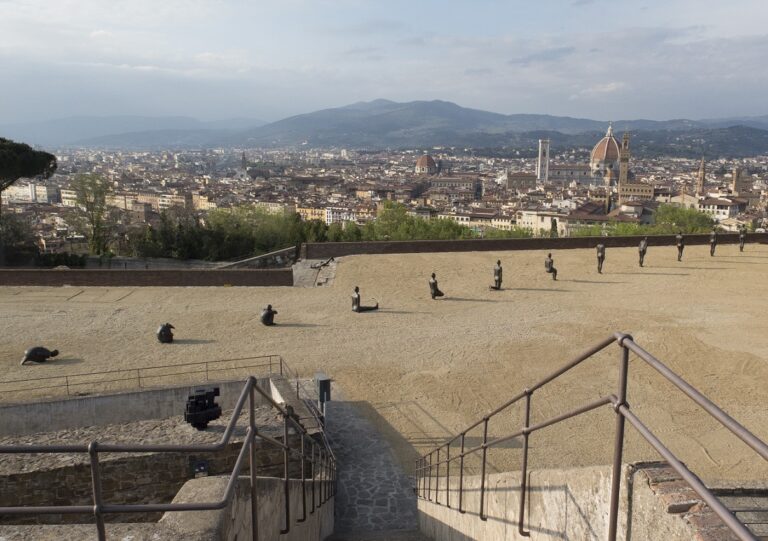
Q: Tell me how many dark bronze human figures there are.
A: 12